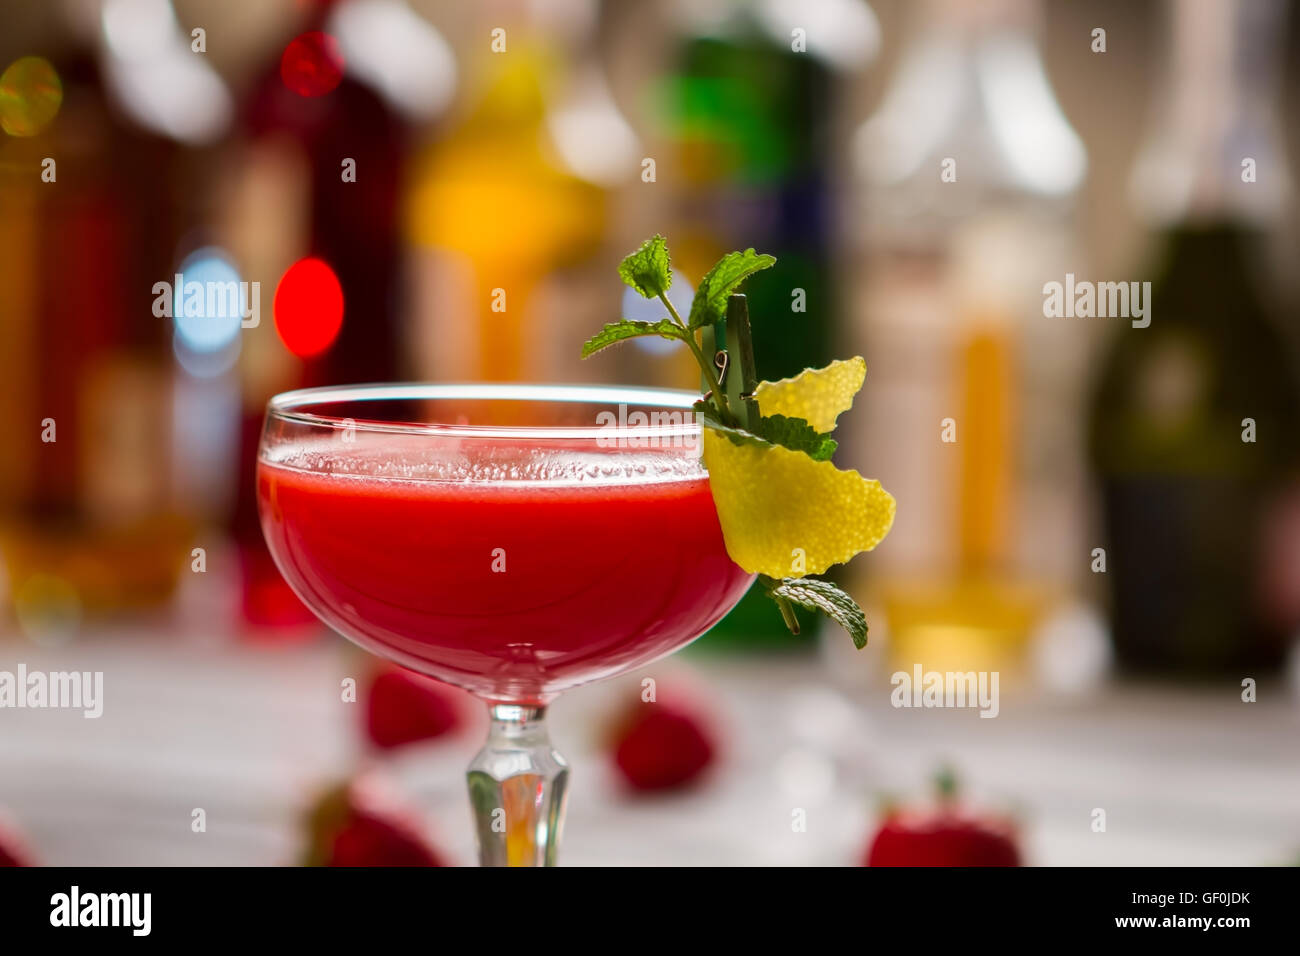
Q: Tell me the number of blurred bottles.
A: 6